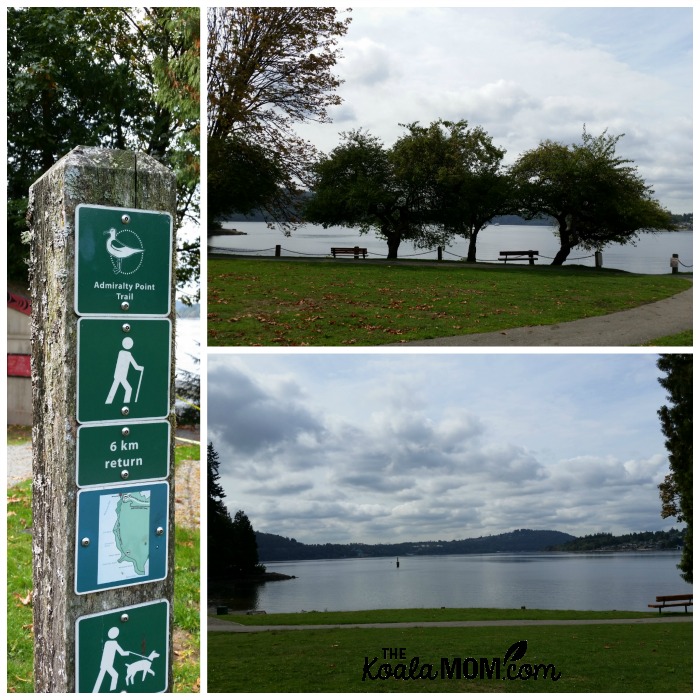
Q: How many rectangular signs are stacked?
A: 5